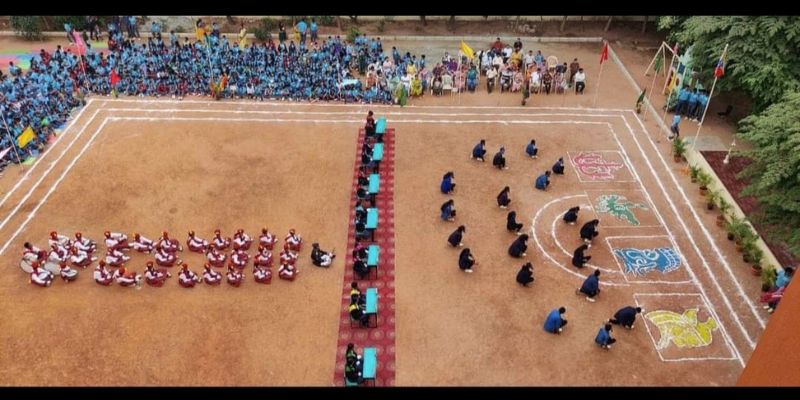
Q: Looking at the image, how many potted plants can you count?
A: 10